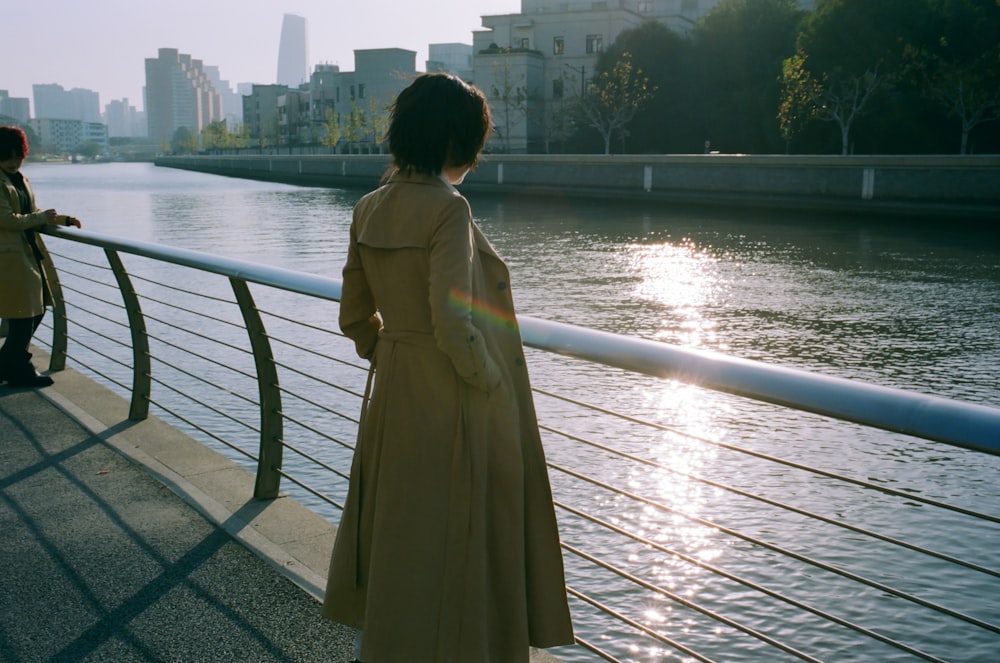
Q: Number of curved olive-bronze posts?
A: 3